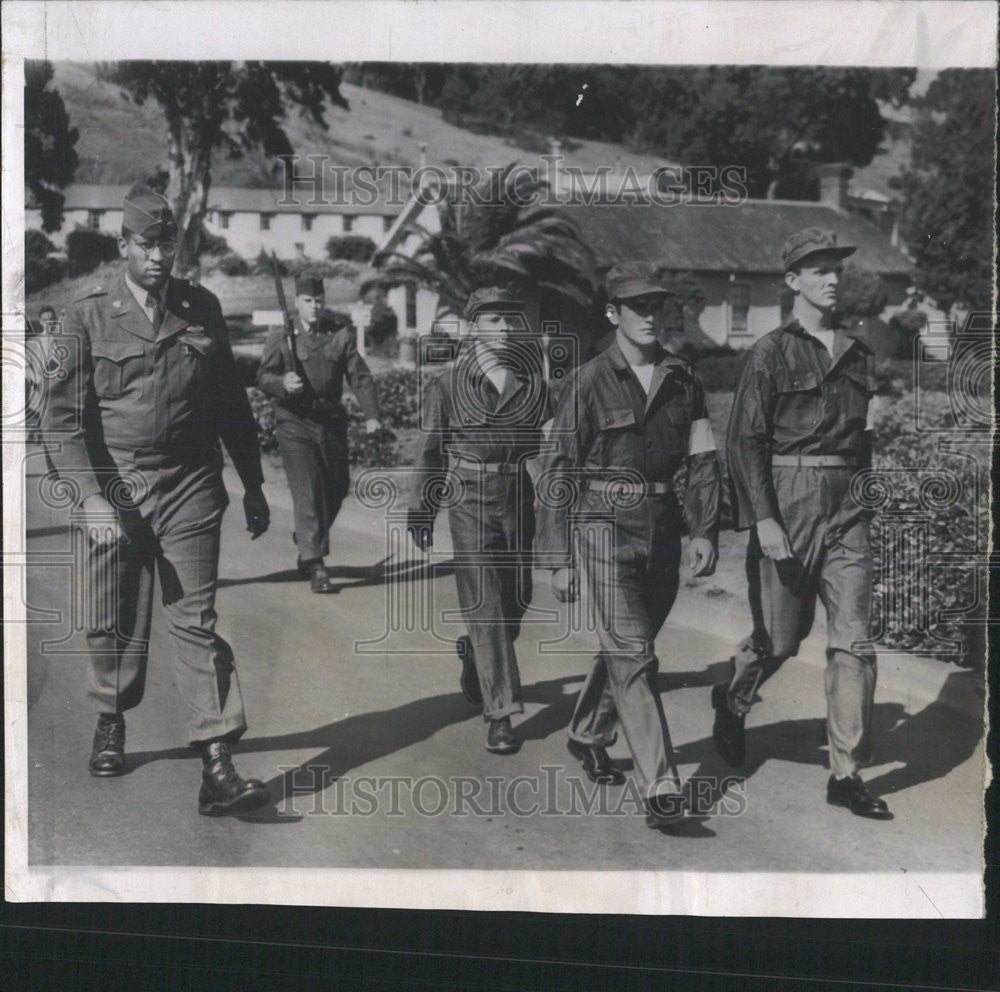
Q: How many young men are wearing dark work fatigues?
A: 3